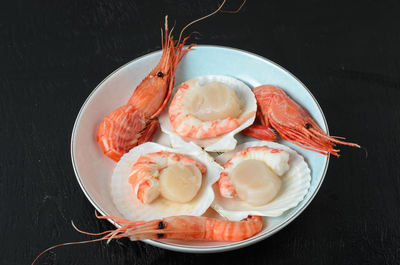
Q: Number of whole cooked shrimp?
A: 3